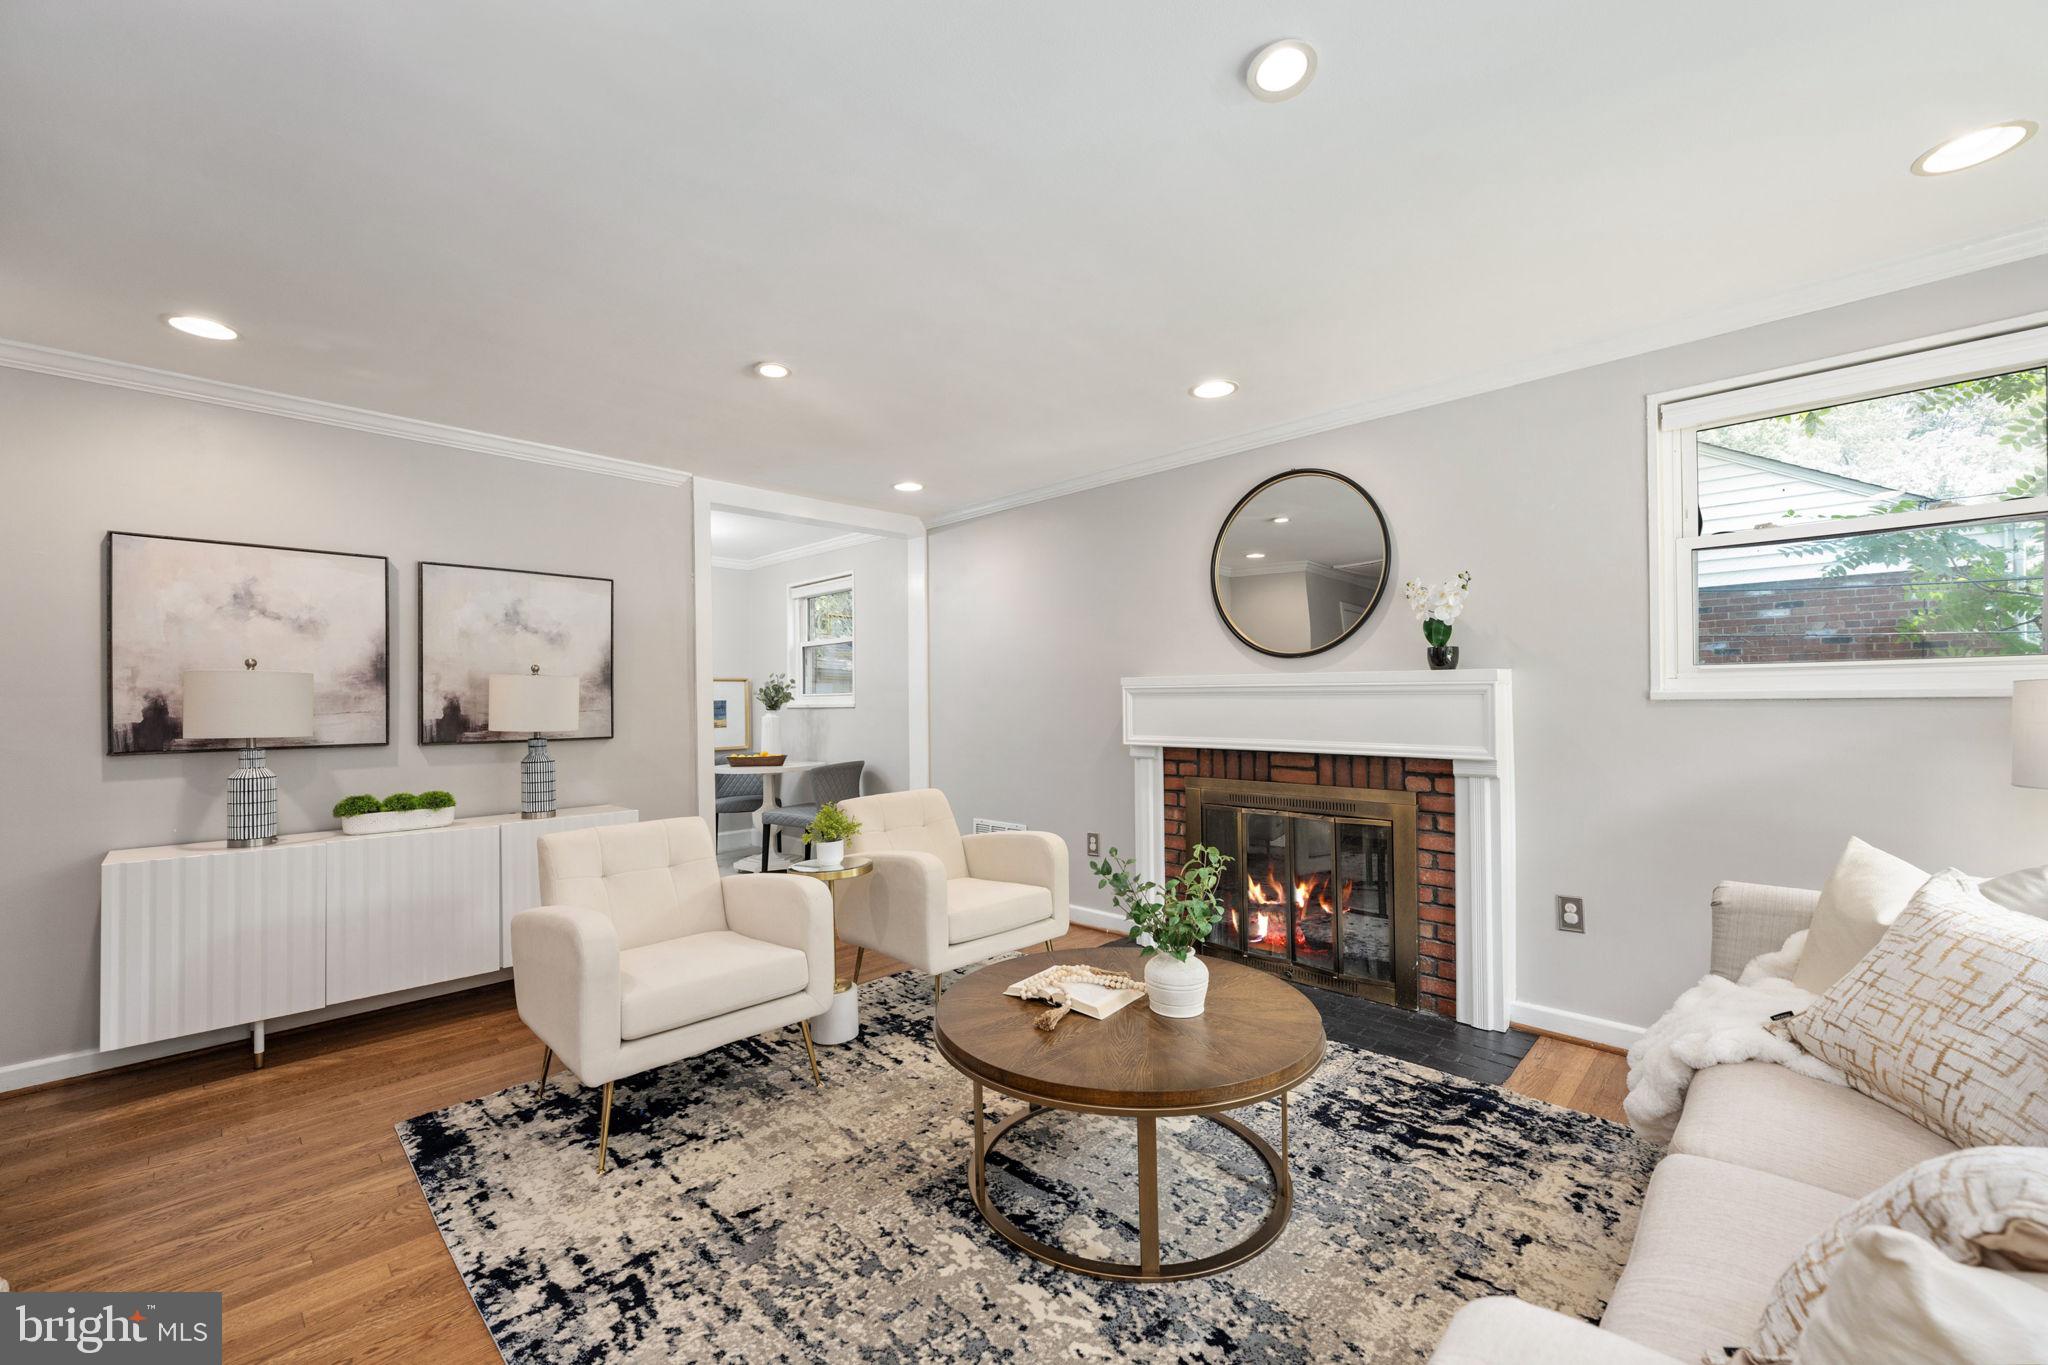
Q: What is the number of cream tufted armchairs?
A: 2